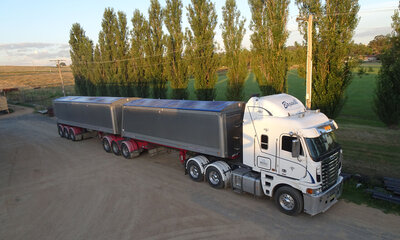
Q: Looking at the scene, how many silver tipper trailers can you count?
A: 2